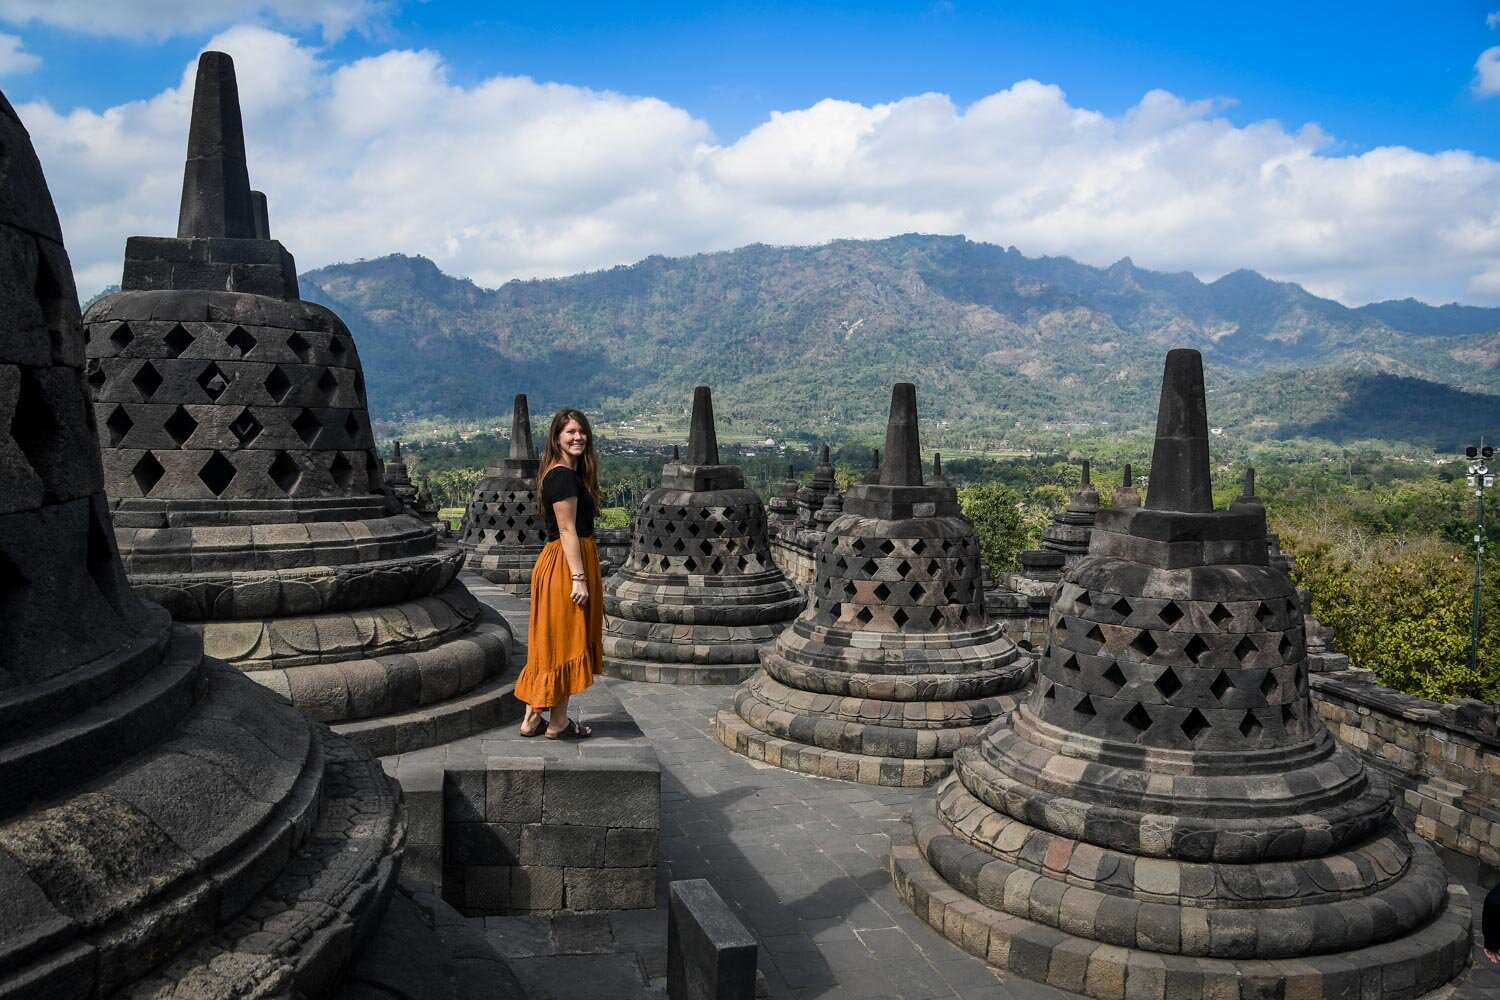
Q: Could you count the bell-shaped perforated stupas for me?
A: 6